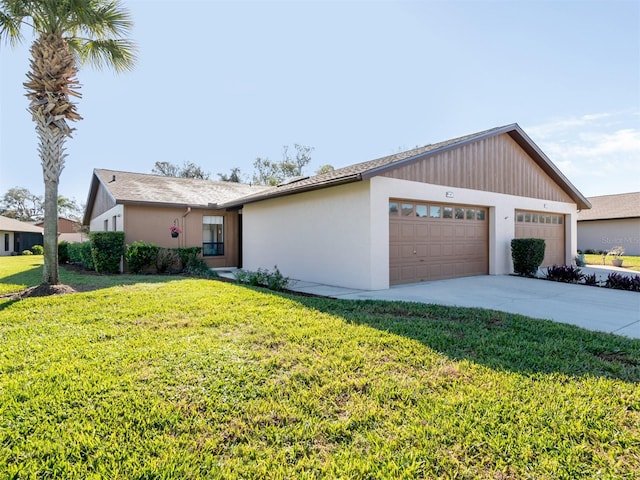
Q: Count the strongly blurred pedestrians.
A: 0